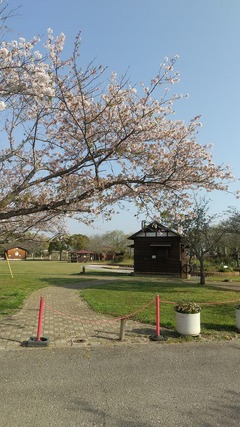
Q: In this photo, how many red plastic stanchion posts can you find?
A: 2